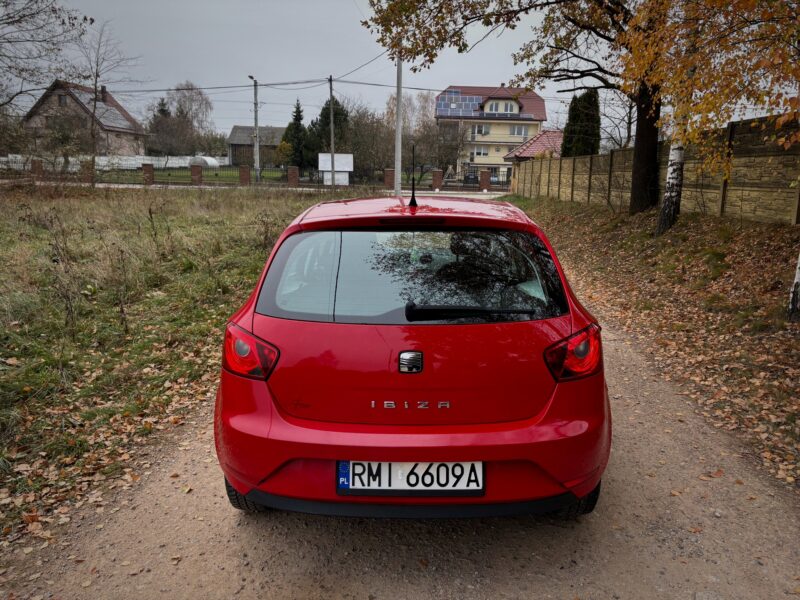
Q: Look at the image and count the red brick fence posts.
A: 9